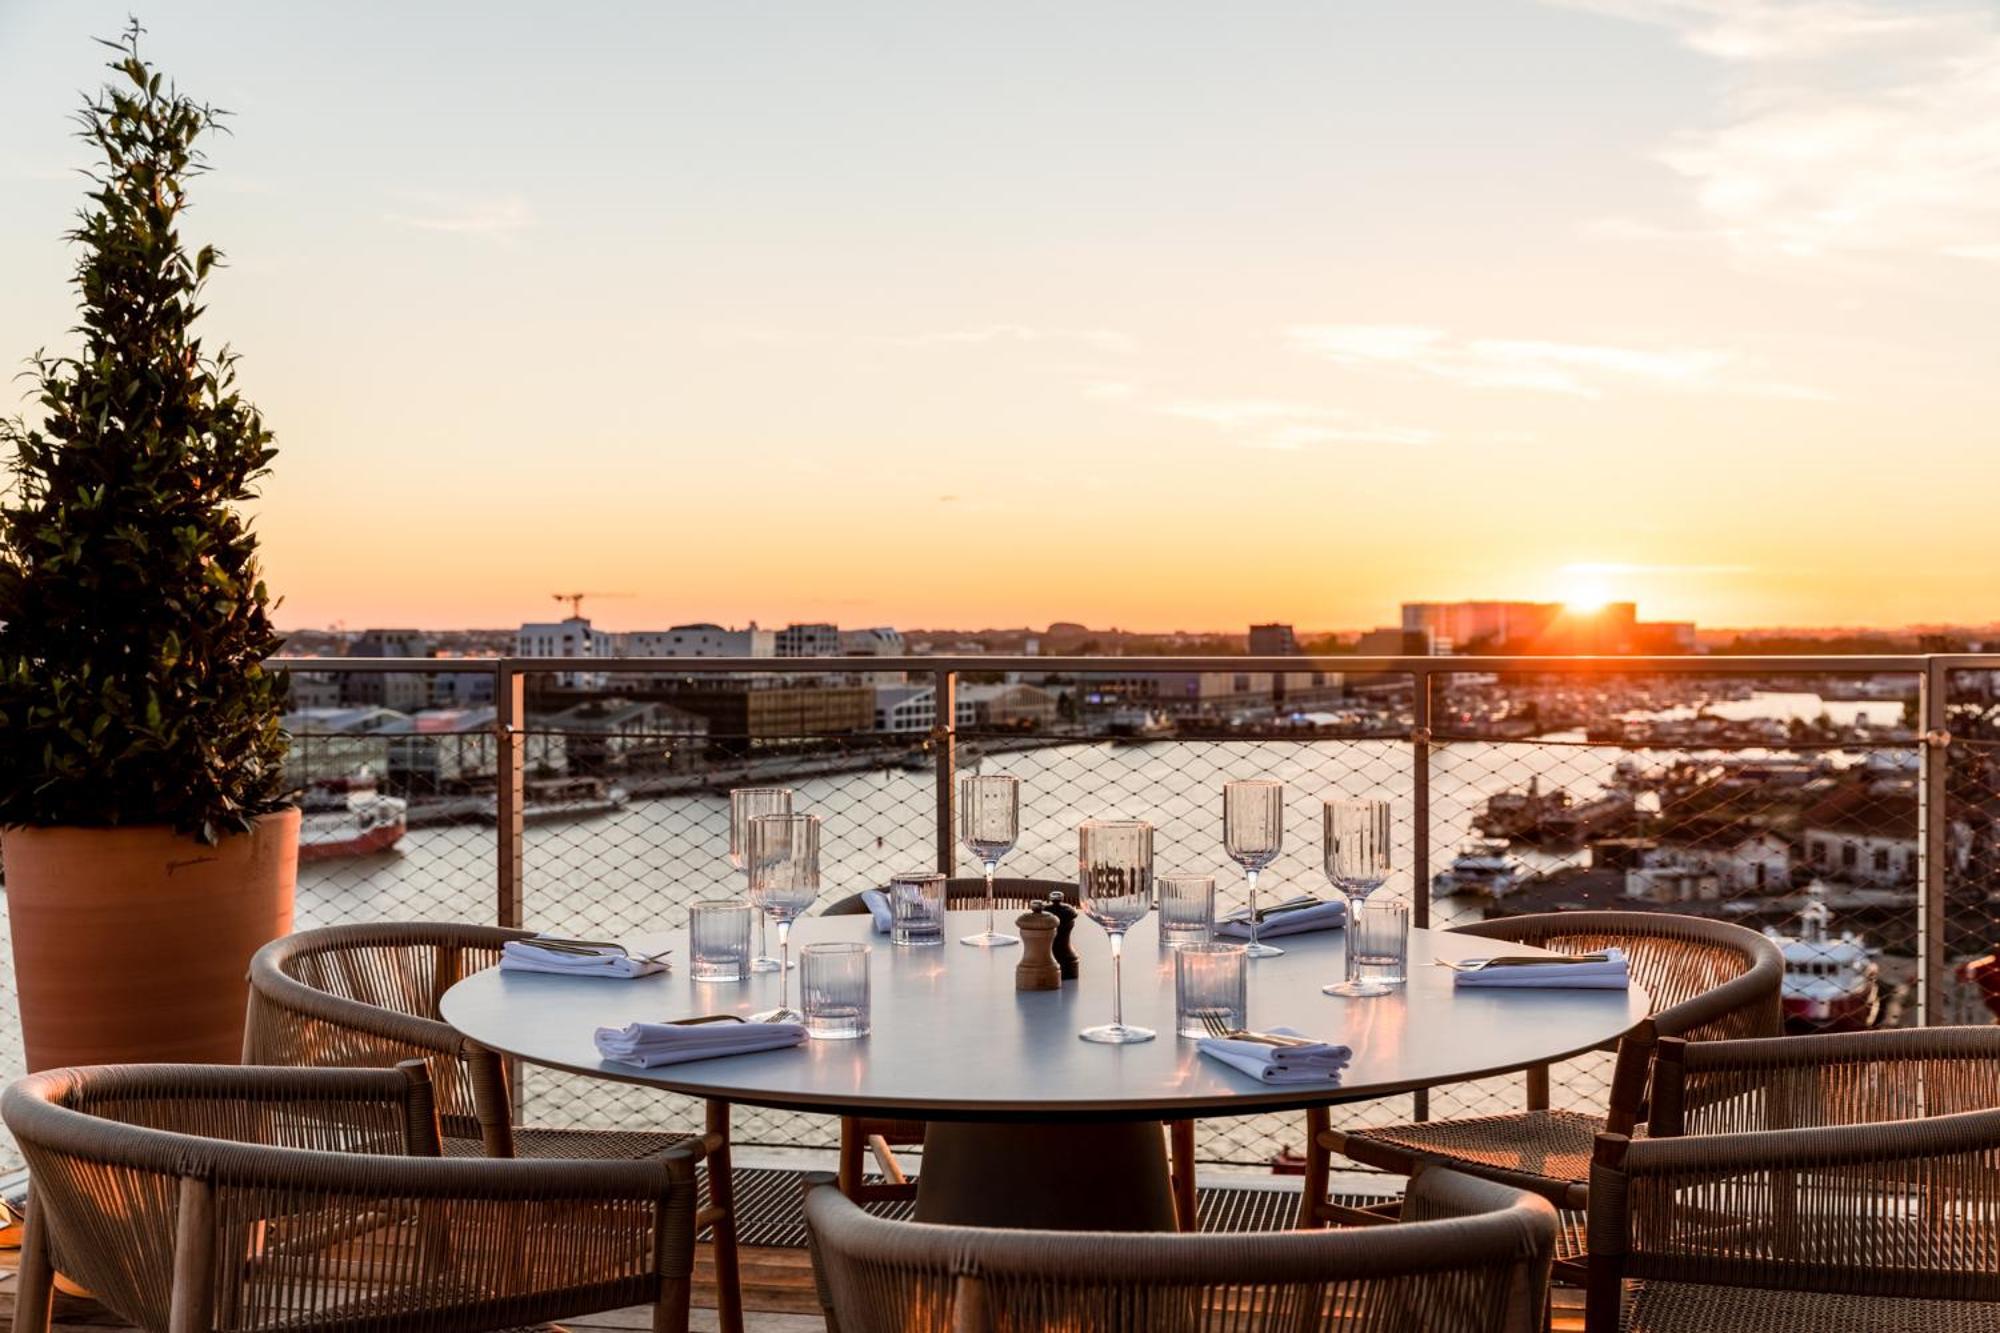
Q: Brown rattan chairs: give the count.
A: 6